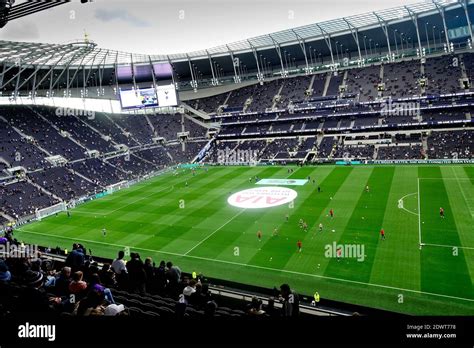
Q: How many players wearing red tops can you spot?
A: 6